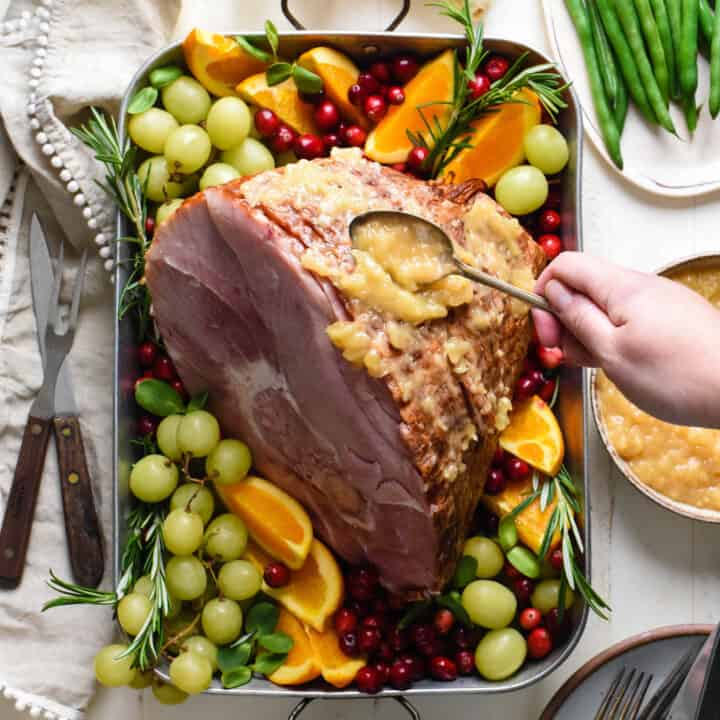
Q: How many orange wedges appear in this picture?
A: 11